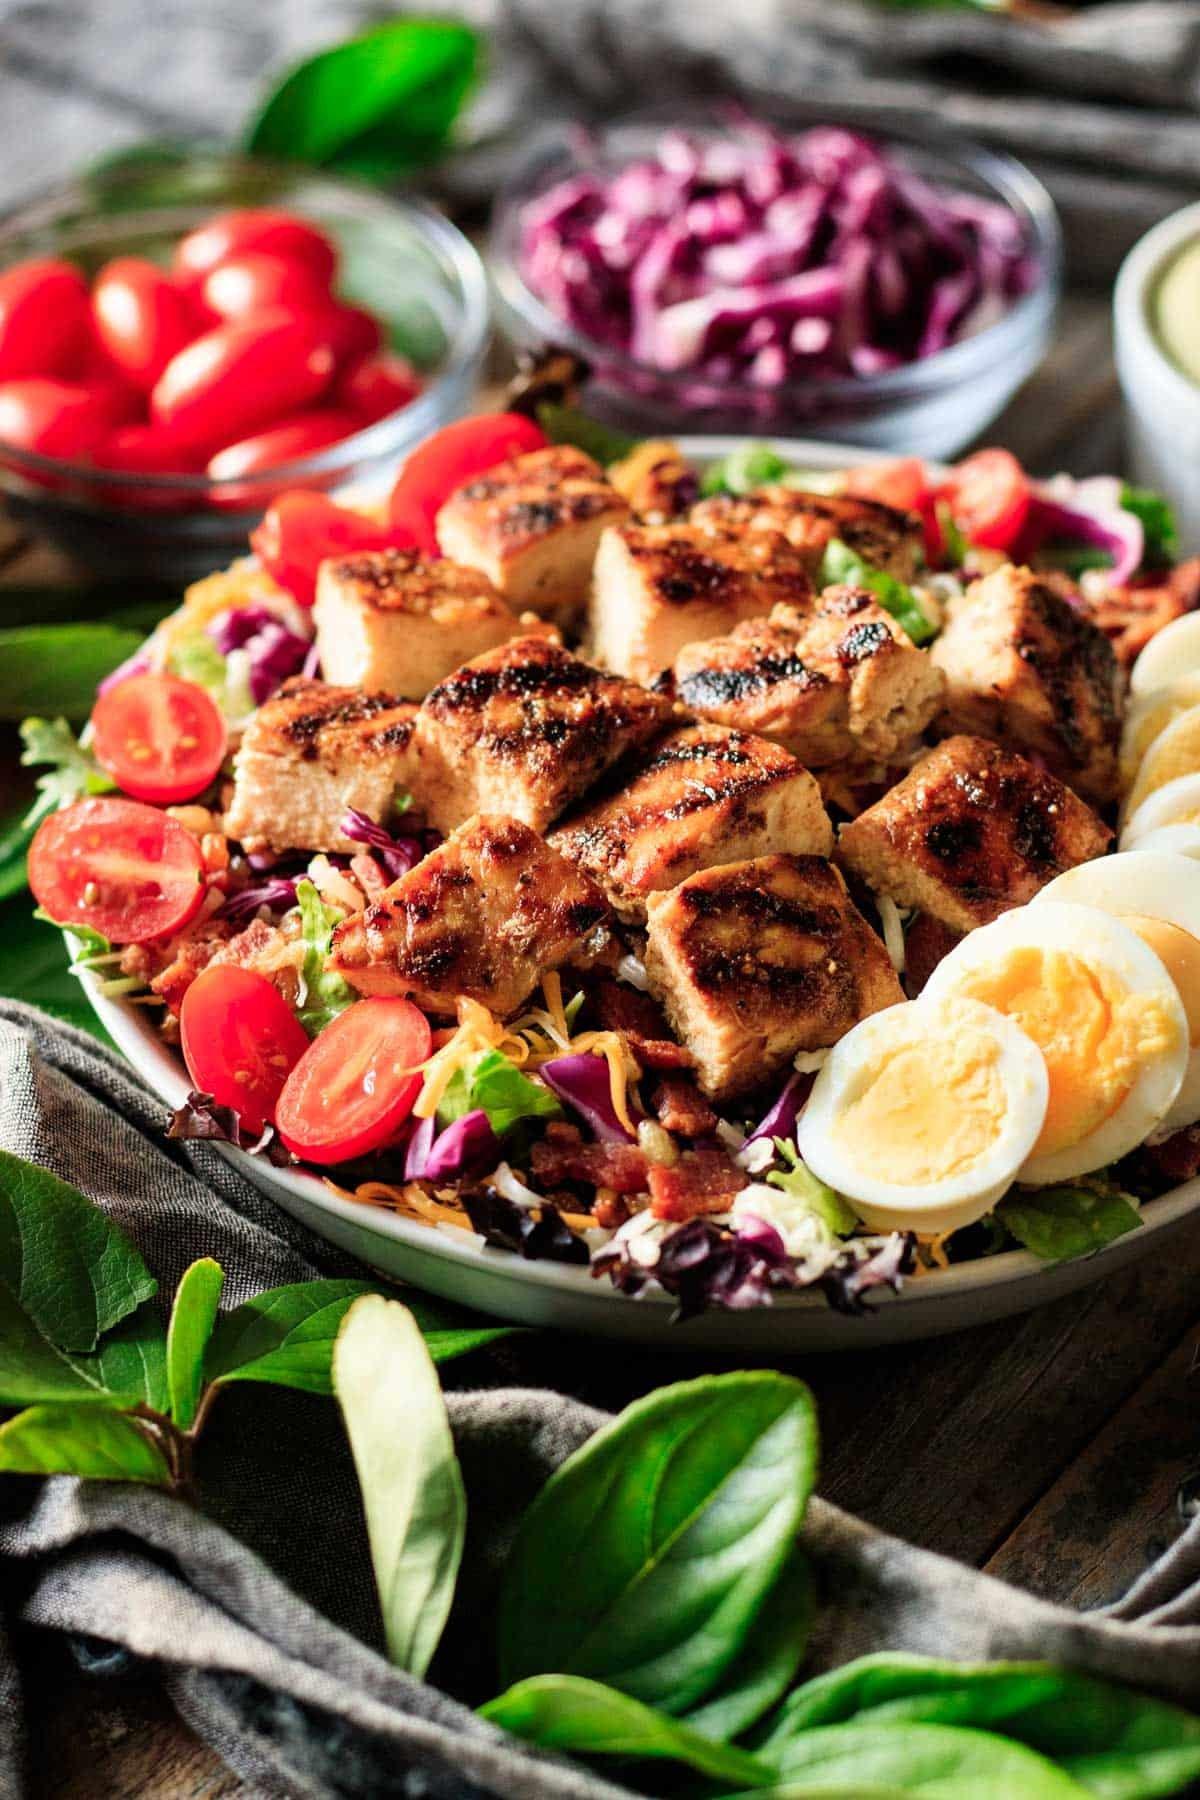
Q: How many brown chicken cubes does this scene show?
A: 12